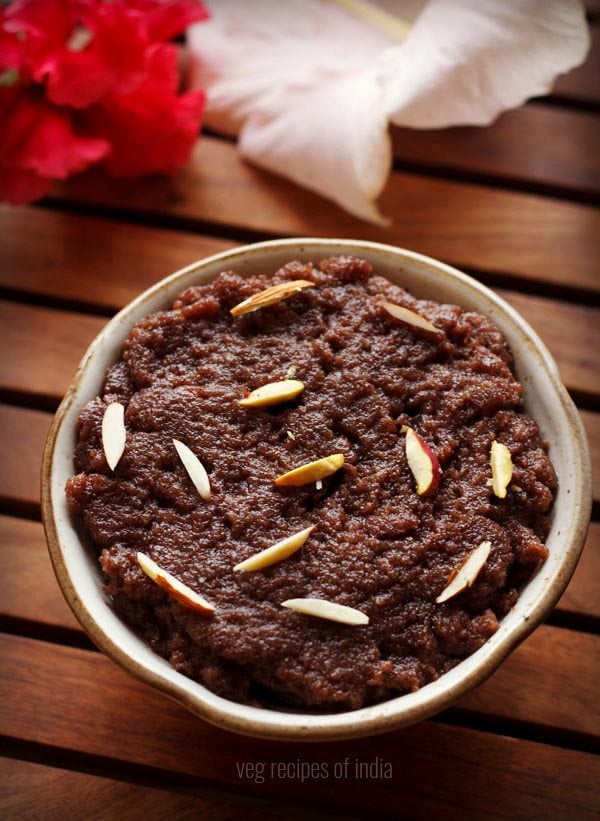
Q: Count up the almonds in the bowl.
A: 12